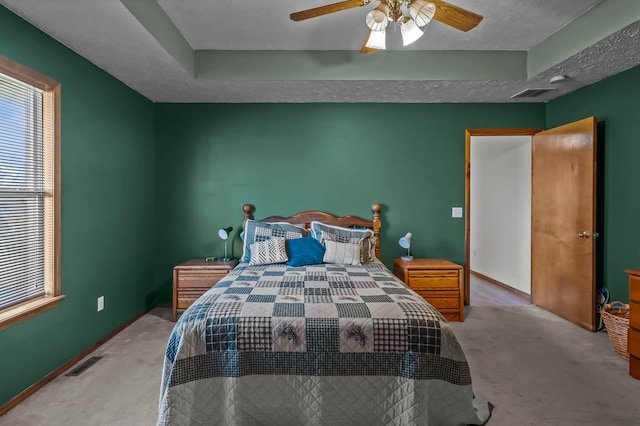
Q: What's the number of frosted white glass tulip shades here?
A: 4